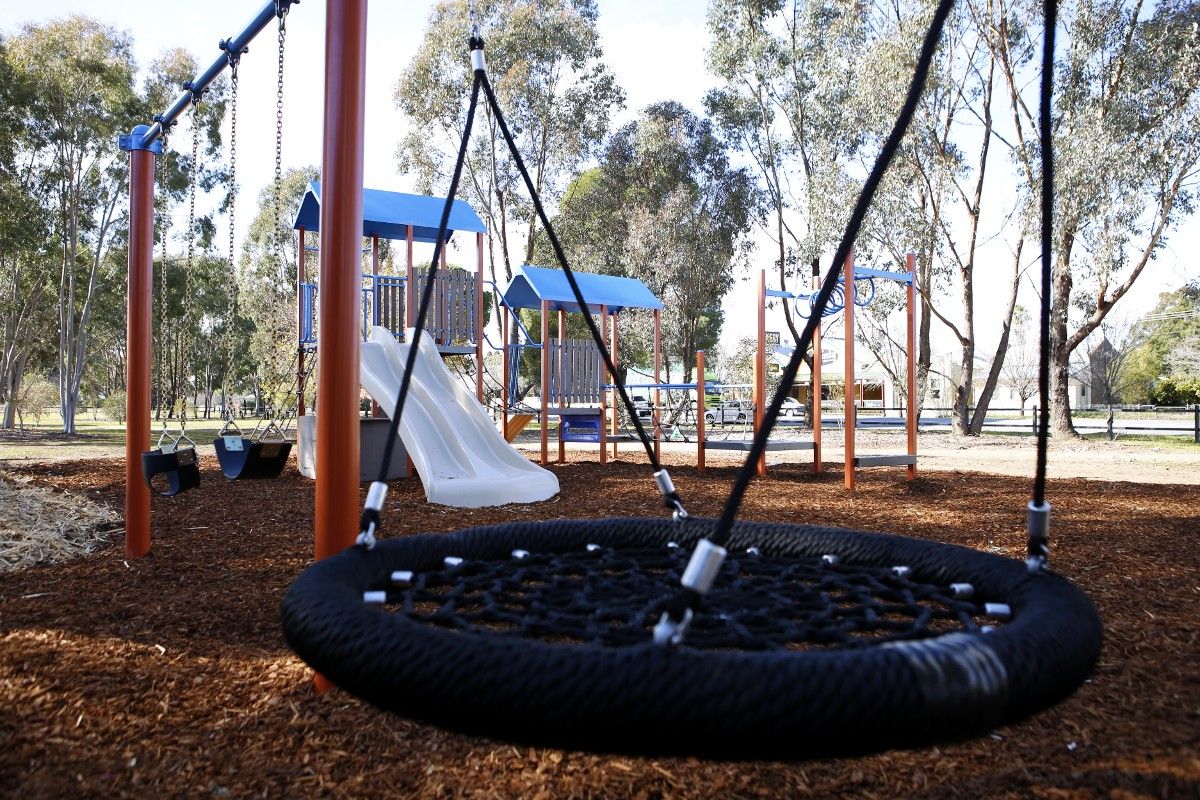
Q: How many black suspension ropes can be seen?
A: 4